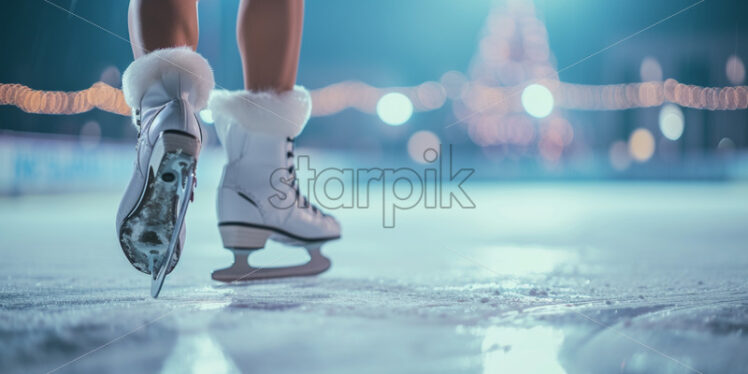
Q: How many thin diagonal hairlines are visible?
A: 4